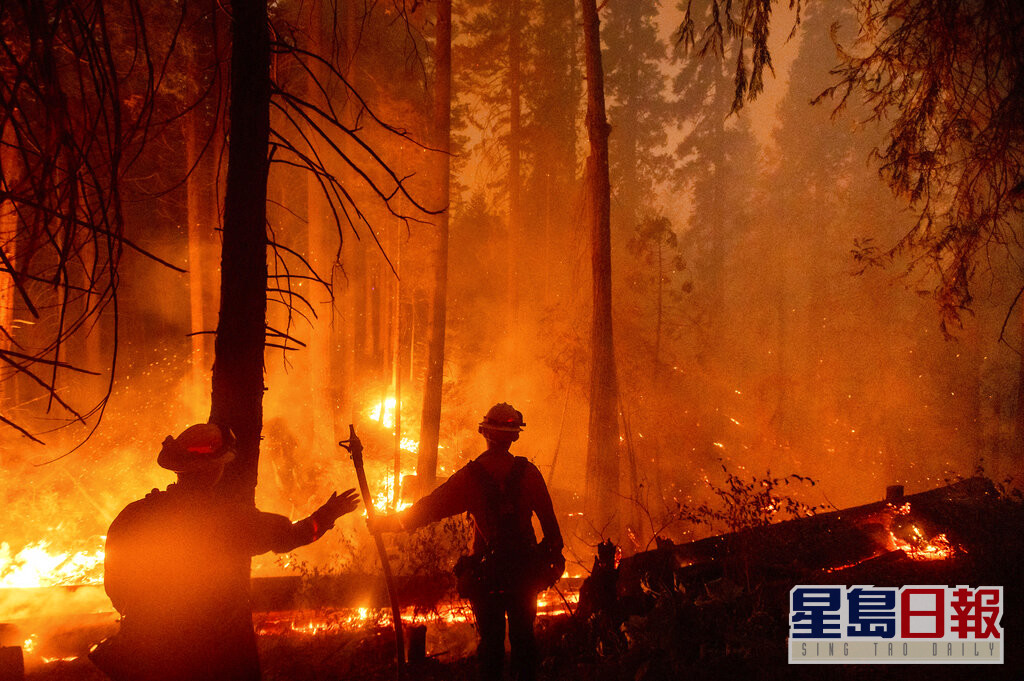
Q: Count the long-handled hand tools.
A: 1